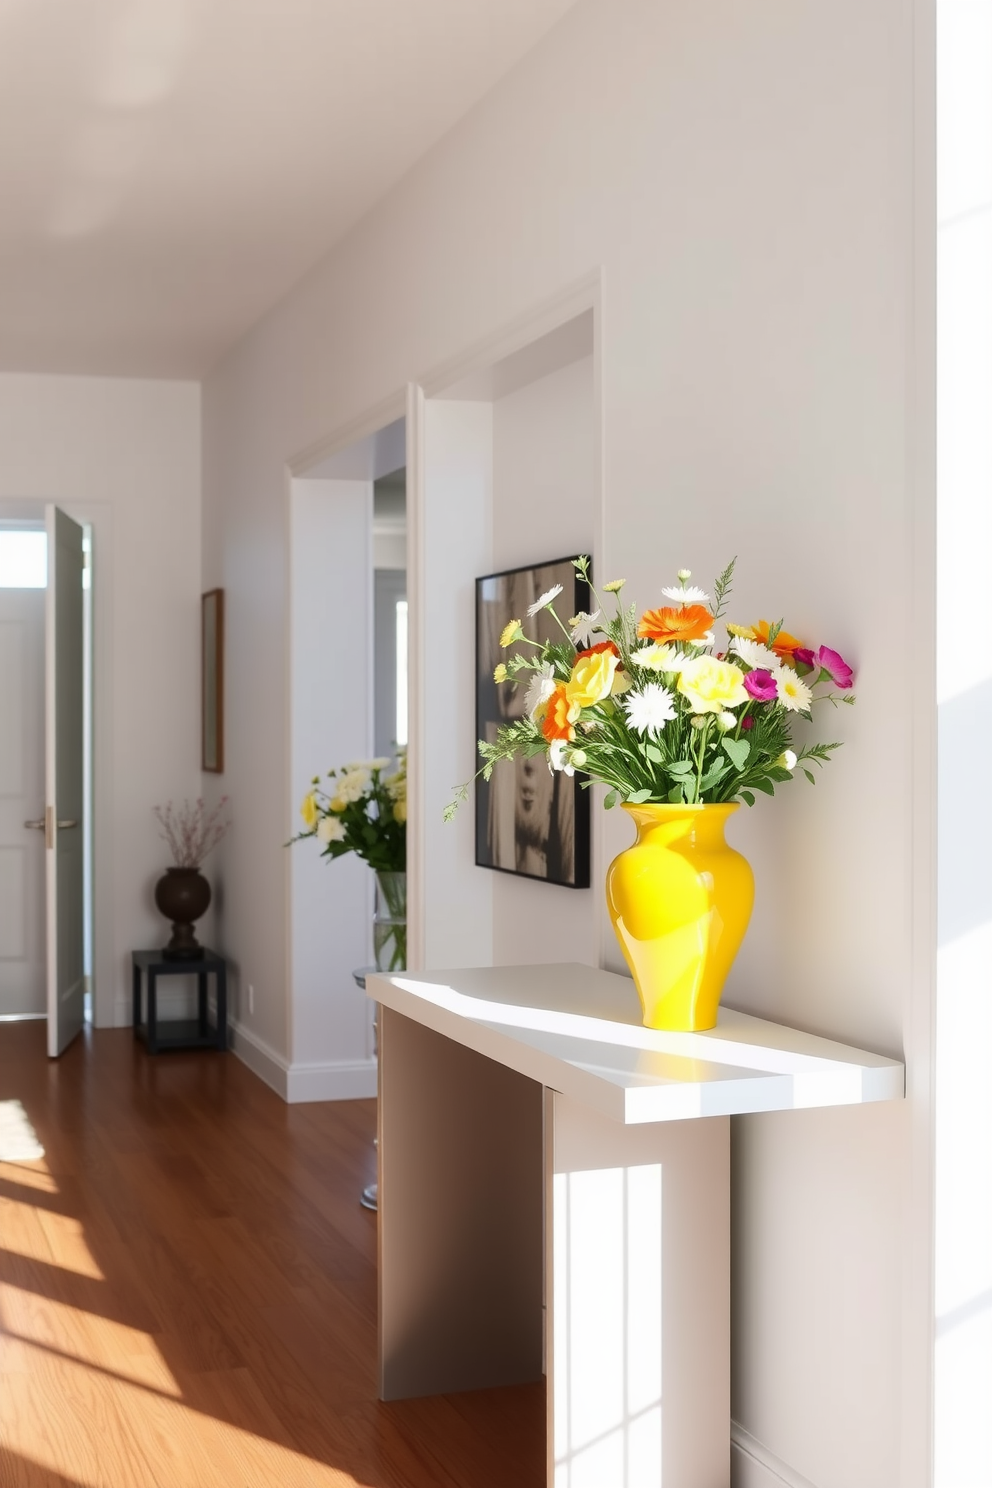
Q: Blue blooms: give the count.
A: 0